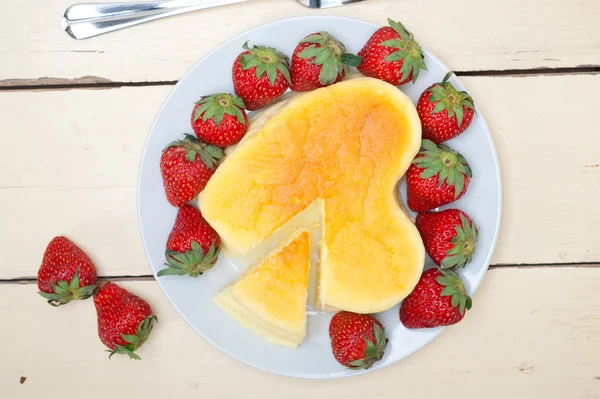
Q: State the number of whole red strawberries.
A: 13